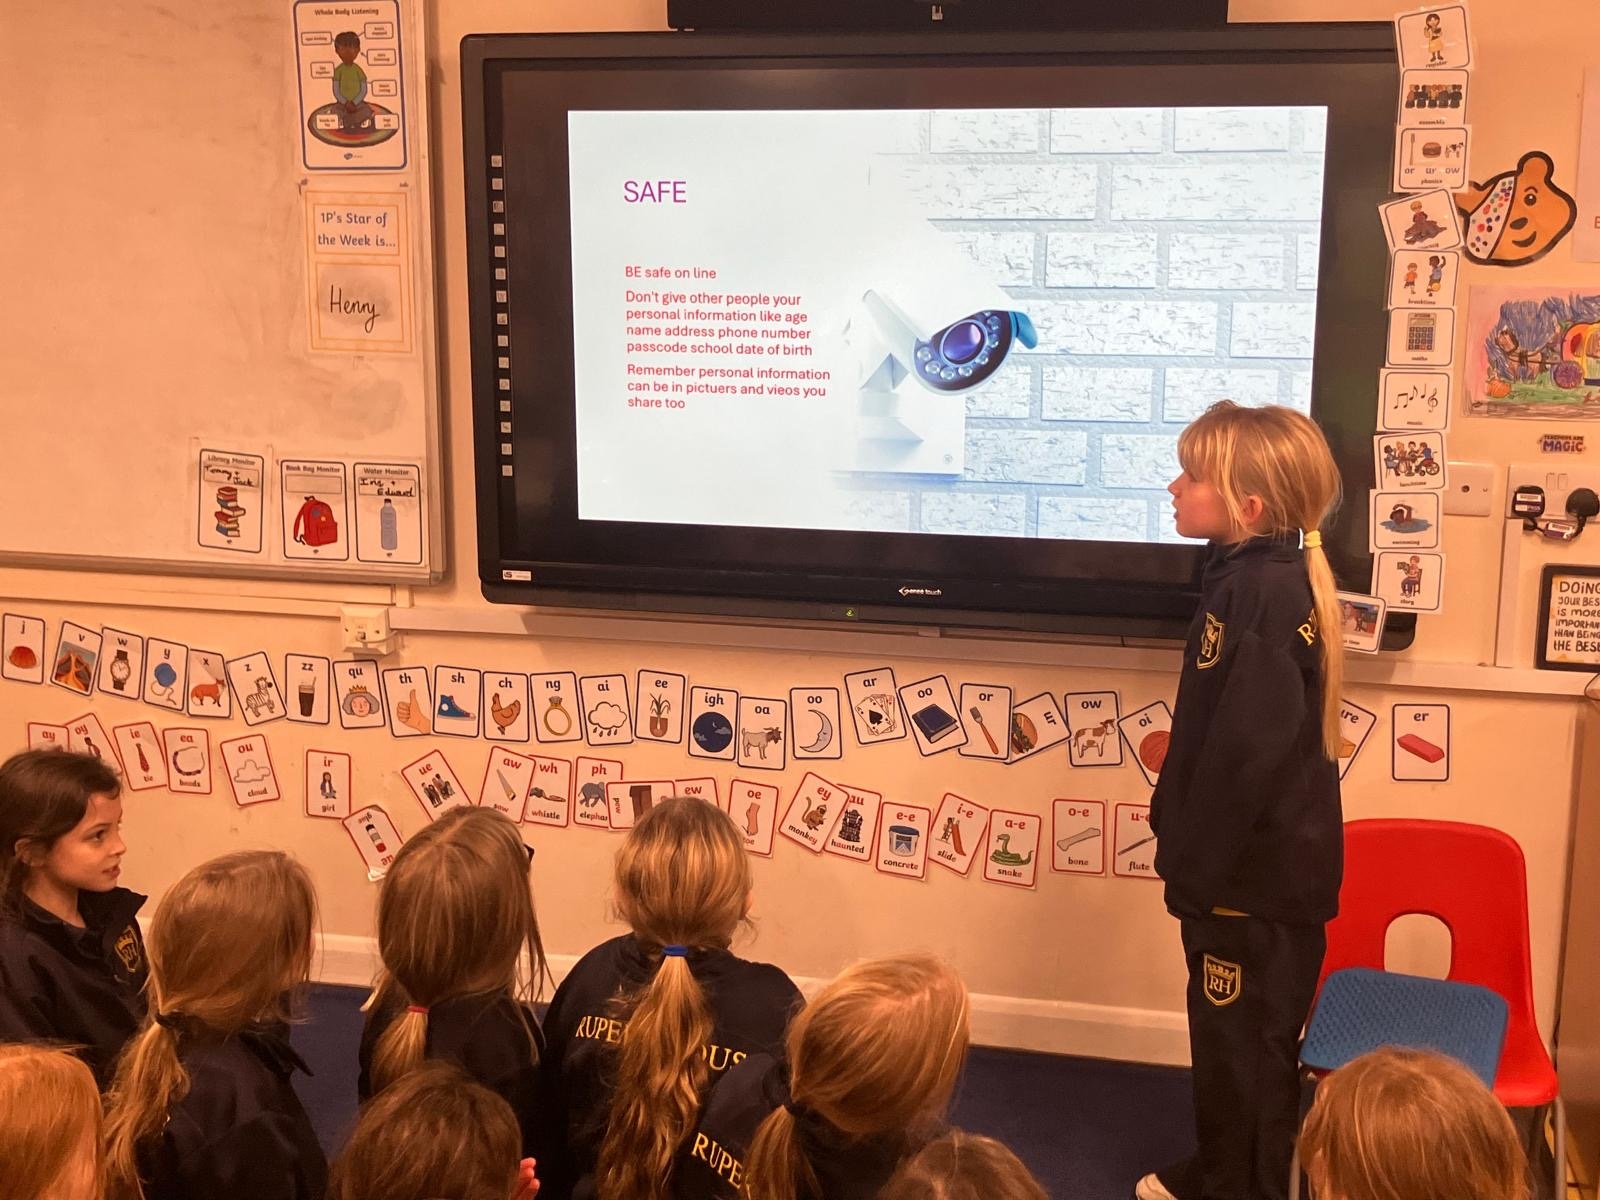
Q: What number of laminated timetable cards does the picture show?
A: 11